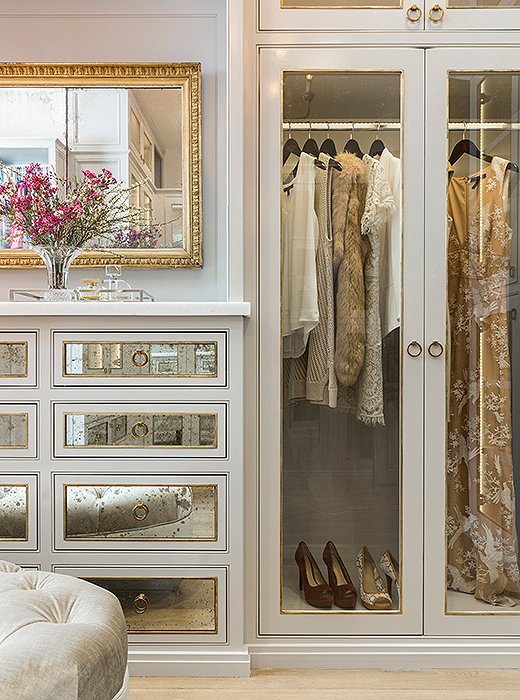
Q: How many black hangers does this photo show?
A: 6